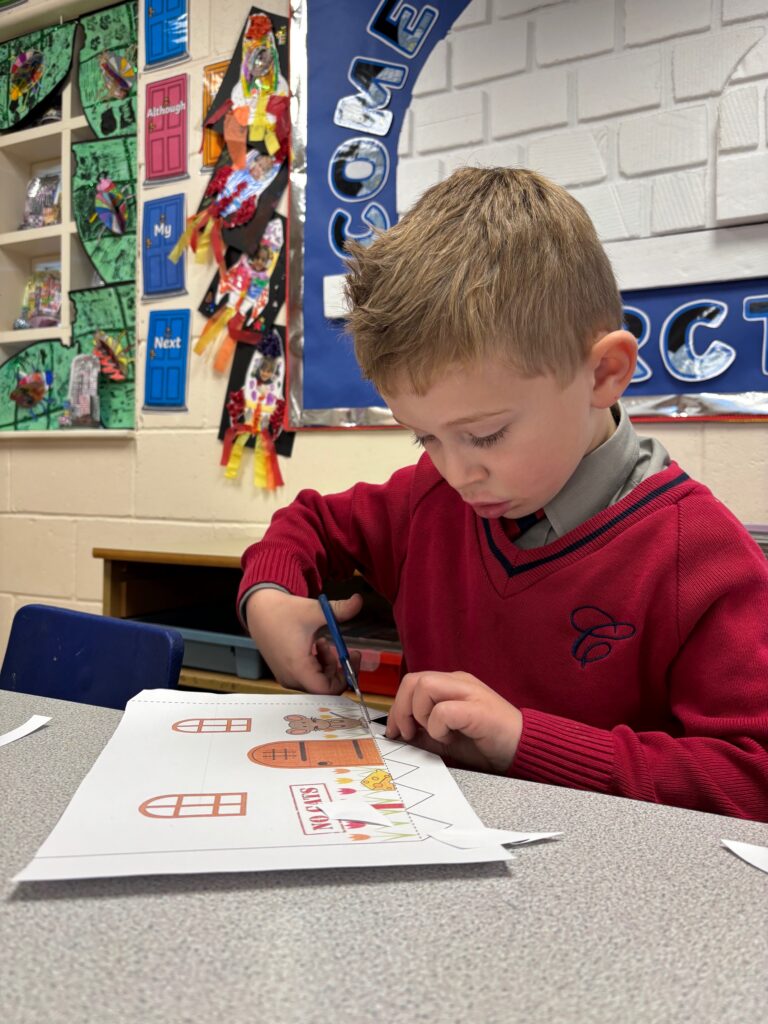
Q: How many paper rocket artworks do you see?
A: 4